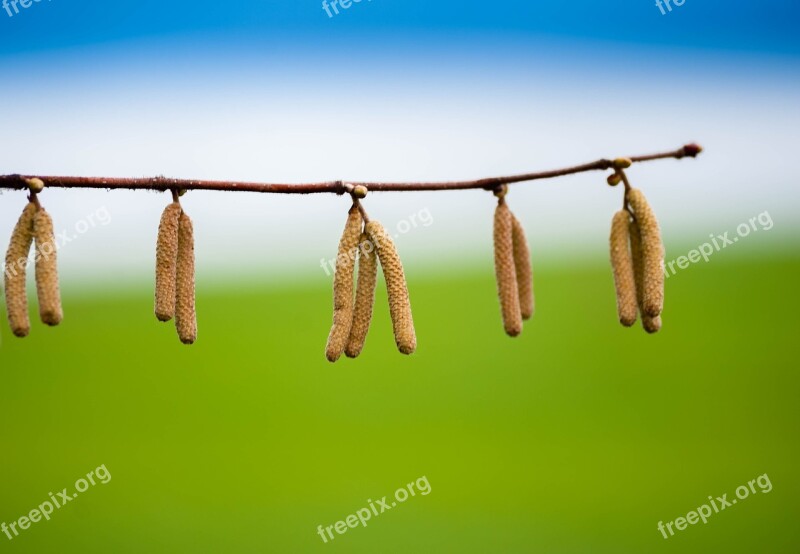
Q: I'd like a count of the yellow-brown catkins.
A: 12